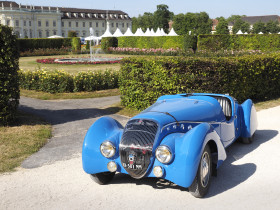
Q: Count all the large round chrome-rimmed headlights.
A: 2